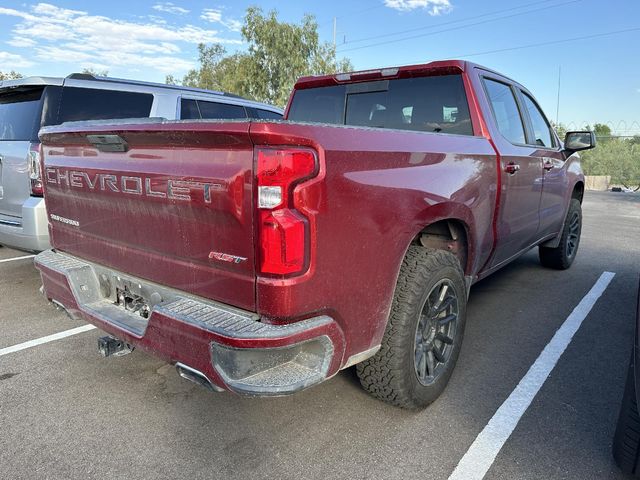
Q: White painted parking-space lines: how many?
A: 3